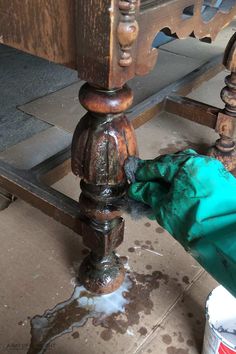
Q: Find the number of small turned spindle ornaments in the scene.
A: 1